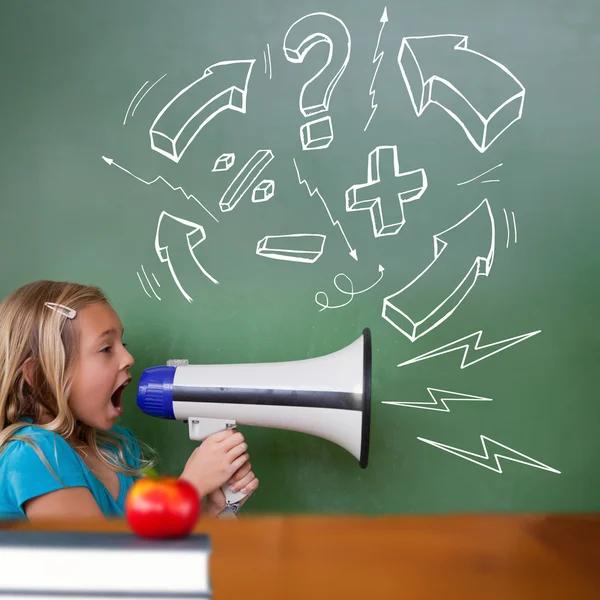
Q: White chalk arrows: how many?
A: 8